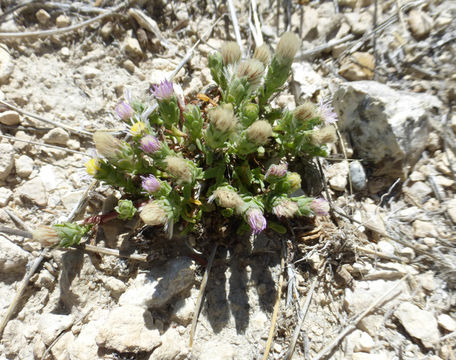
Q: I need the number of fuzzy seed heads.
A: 14